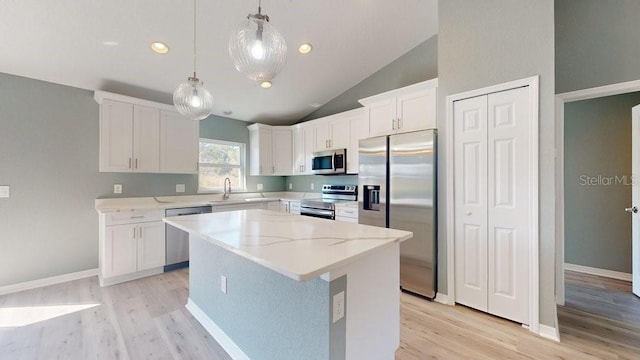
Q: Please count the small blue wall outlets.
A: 0